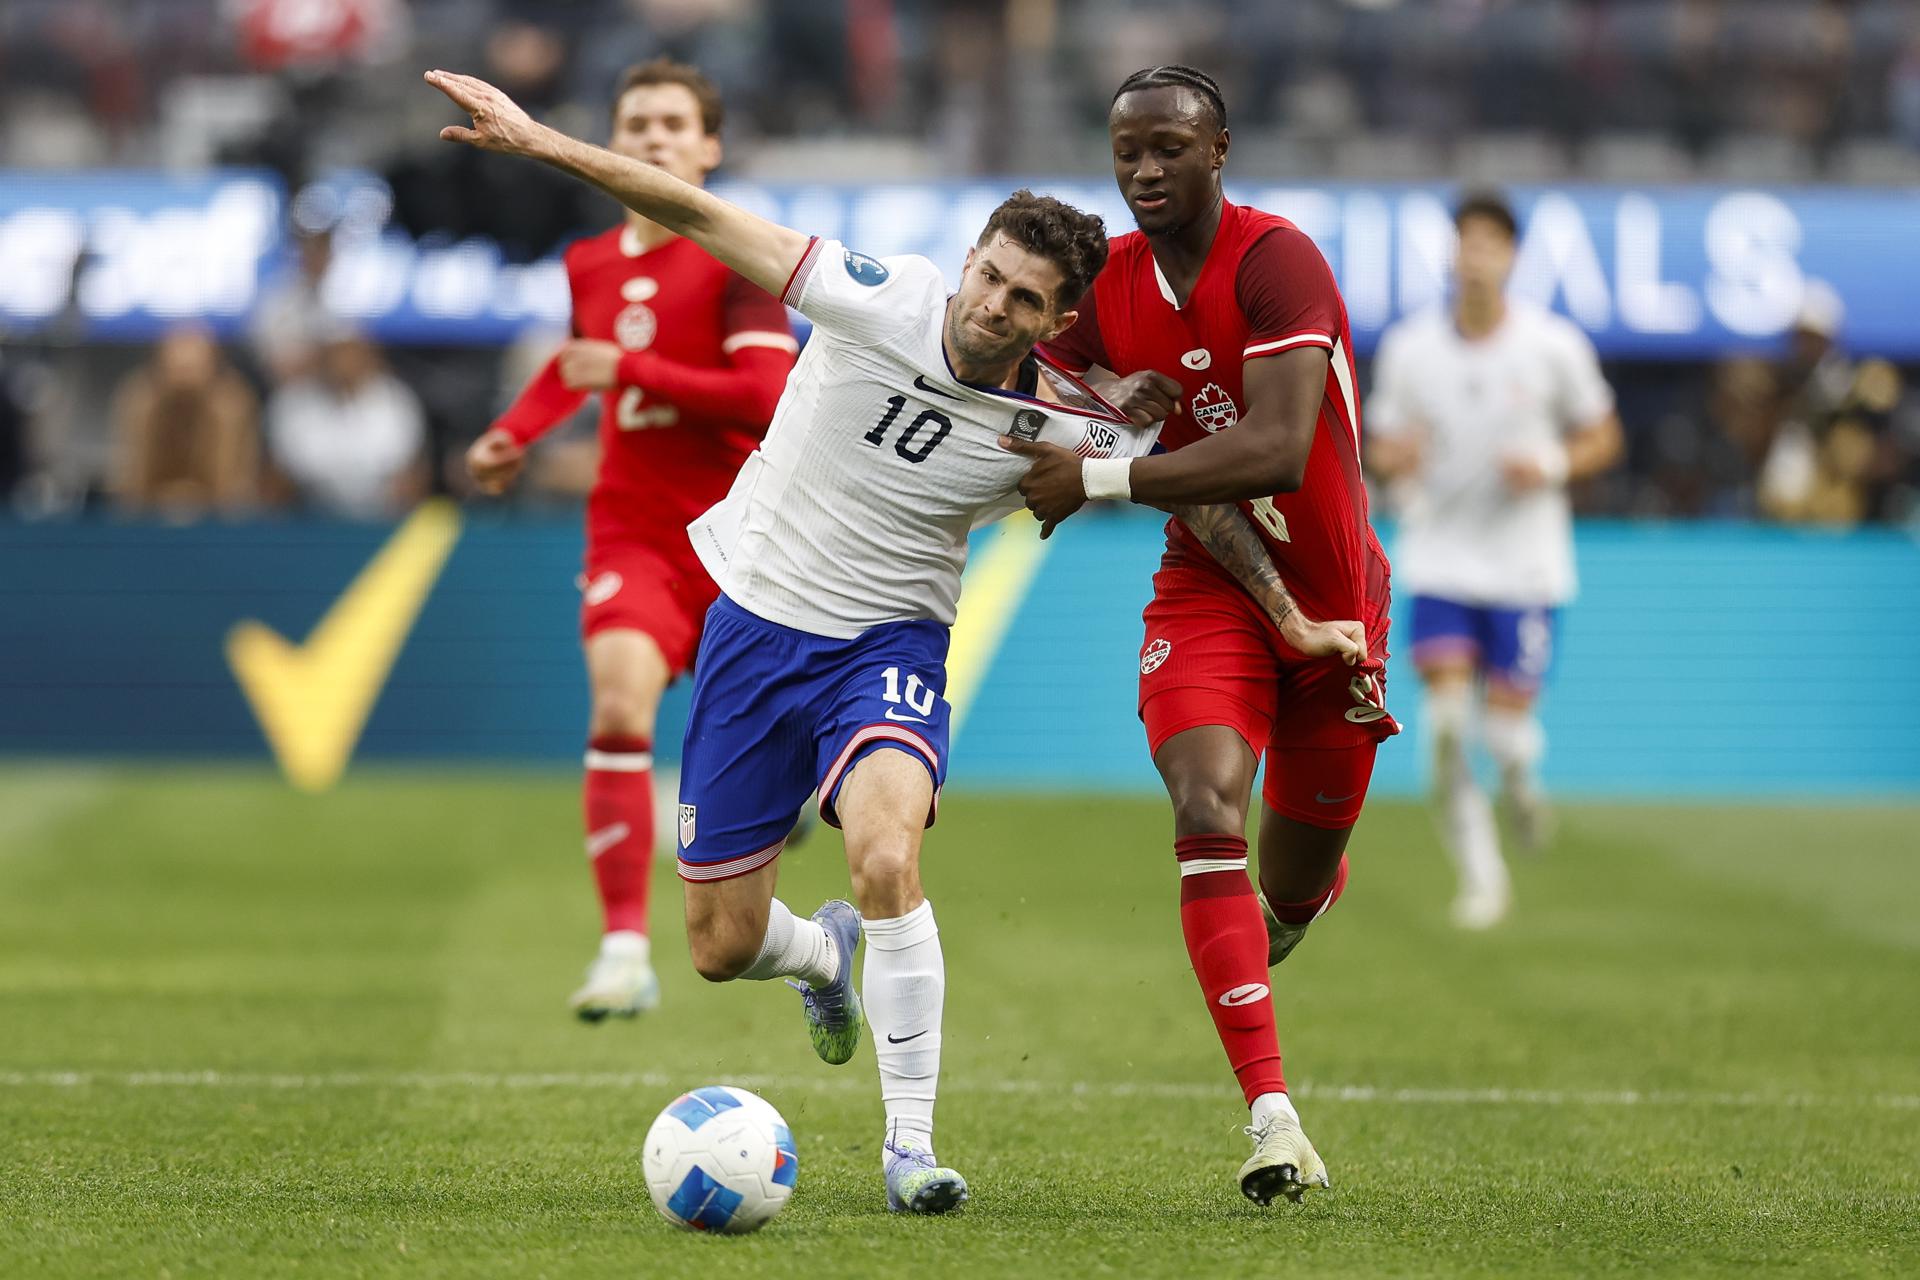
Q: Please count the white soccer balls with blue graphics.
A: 1